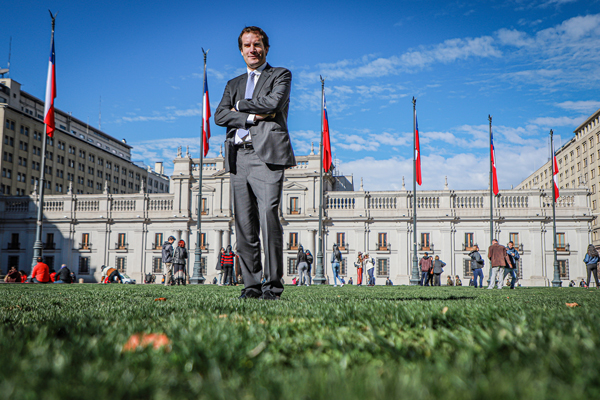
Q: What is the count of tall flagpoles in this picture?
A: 6